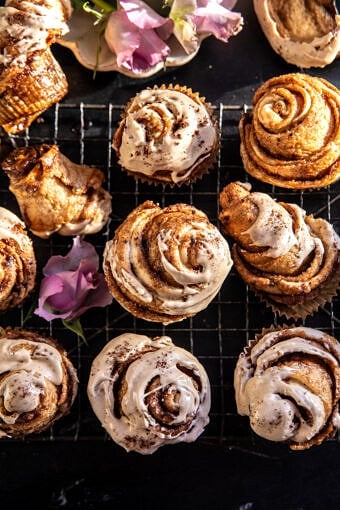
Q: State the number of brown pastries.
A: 11